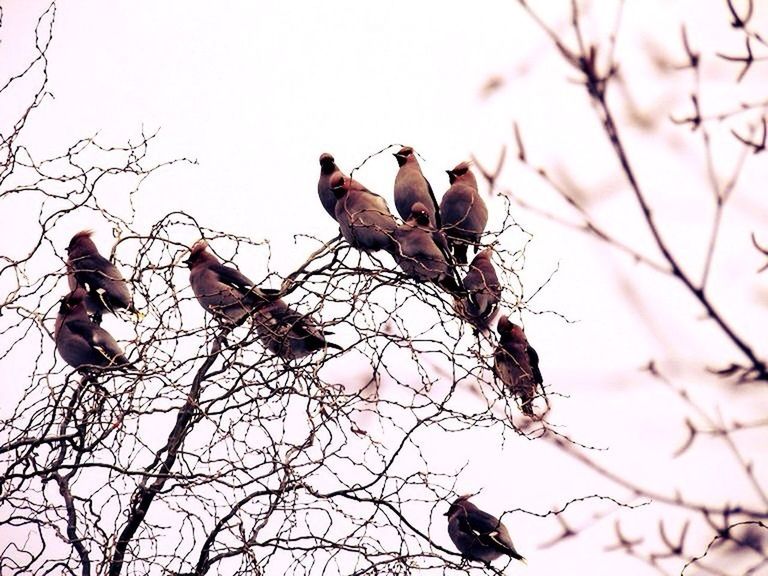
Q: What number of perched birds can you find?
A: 12